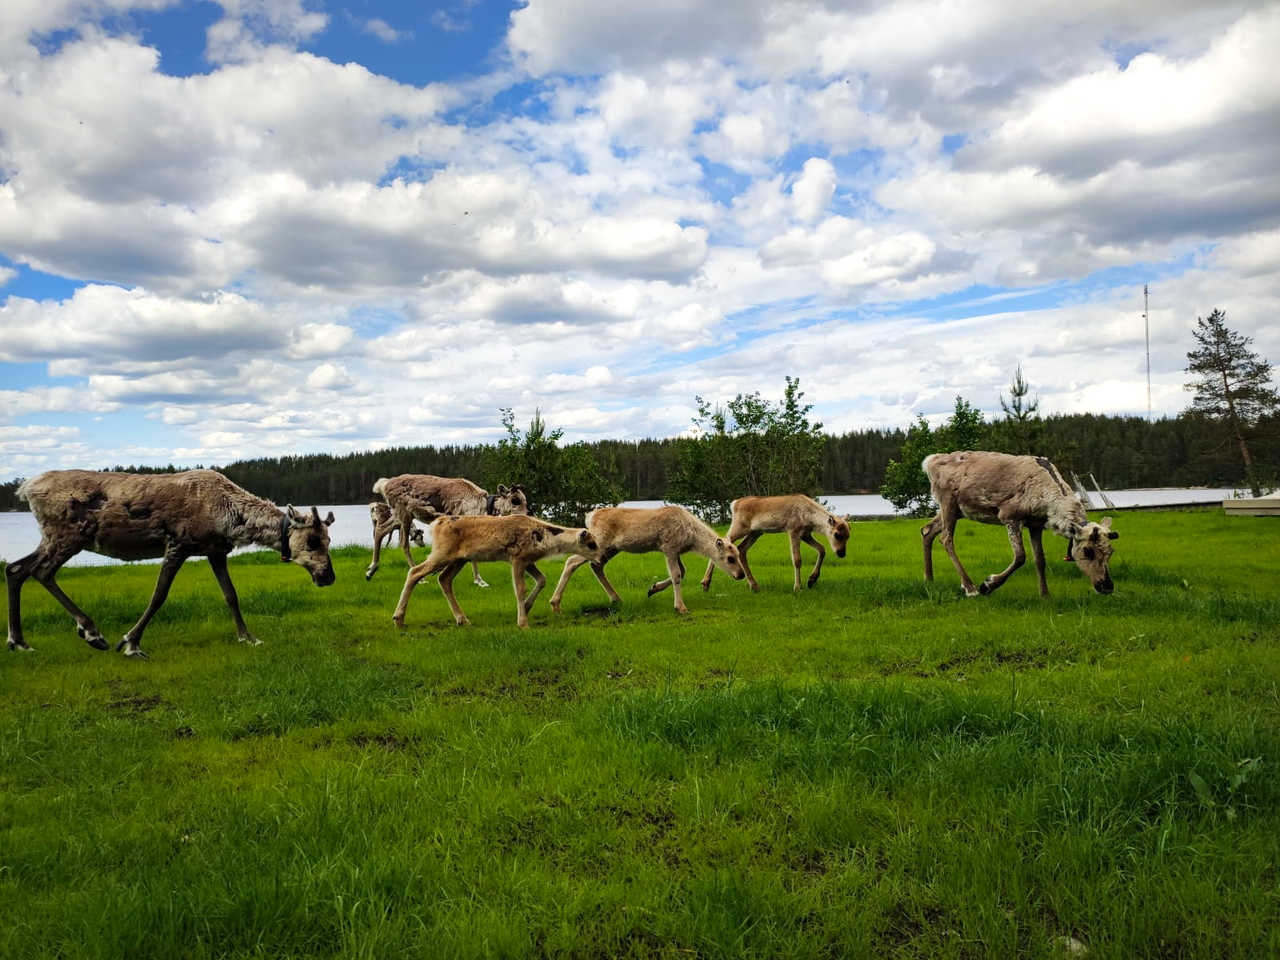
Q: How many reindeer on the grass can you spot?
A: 7